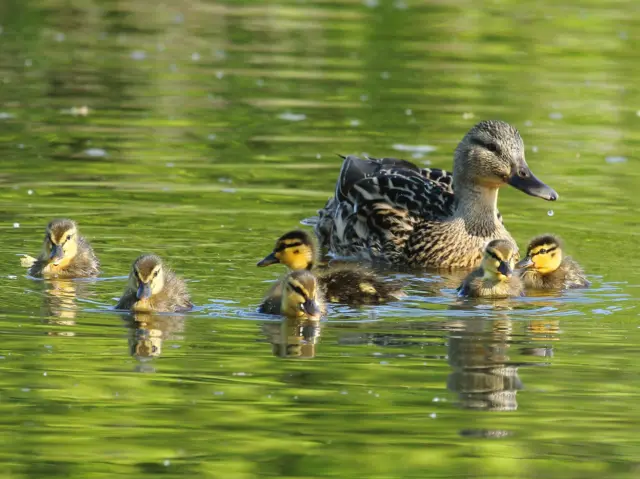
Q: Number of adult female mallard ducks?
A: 1